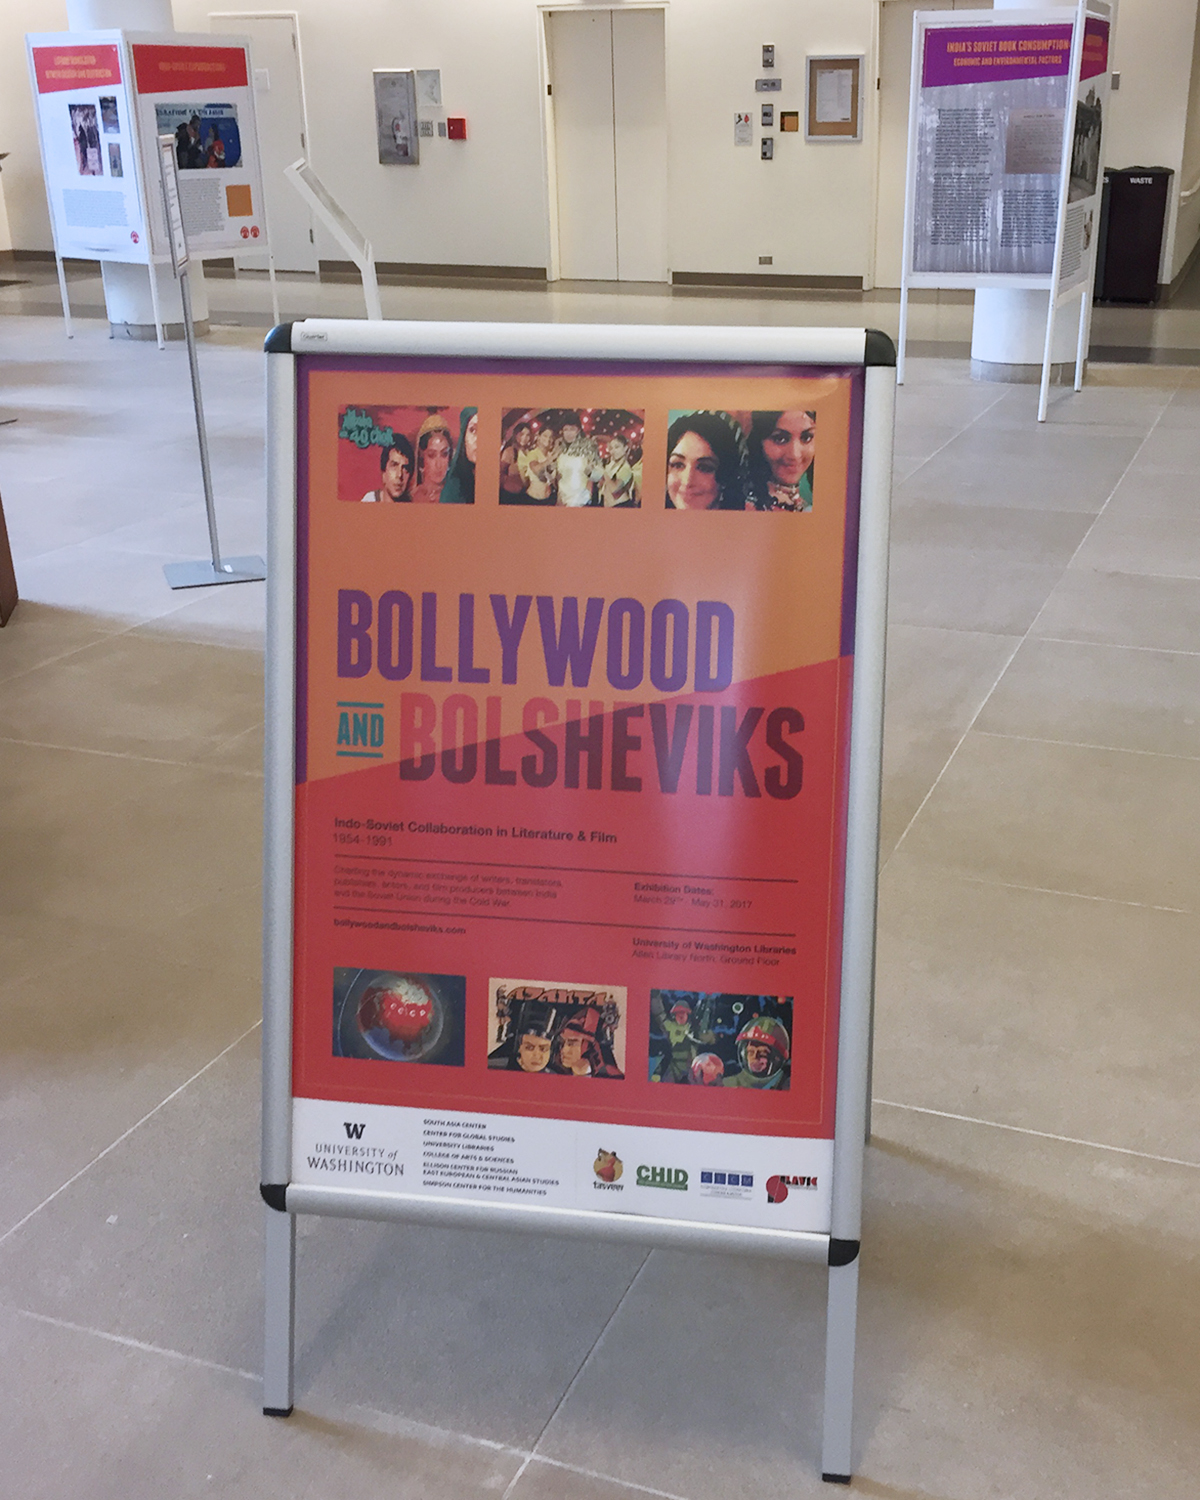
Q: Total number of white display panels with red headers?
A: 2